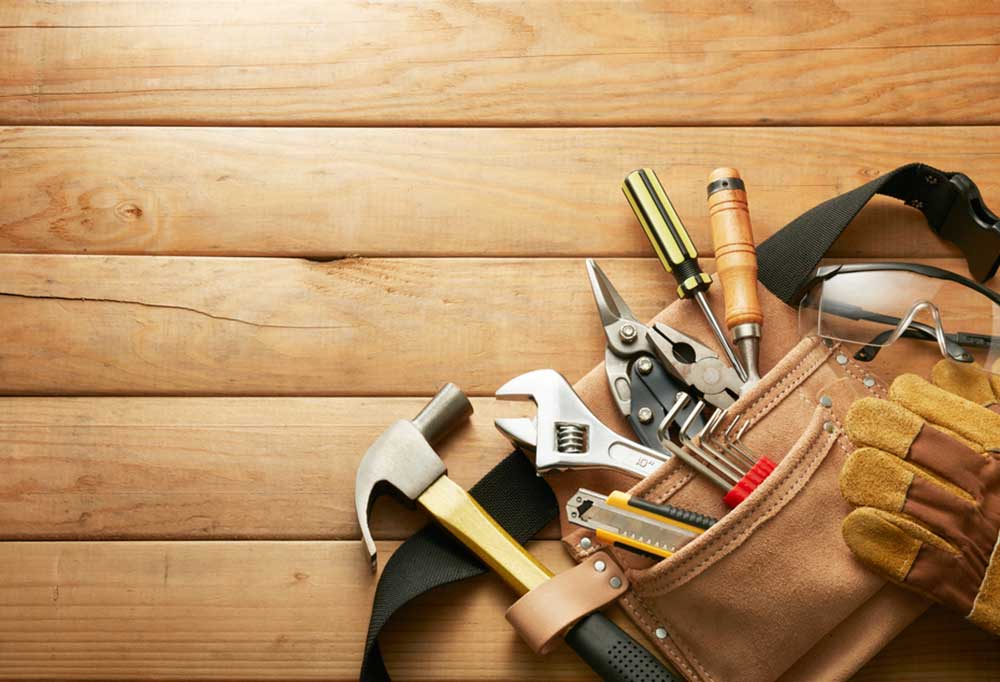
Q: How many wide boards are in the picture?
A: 5